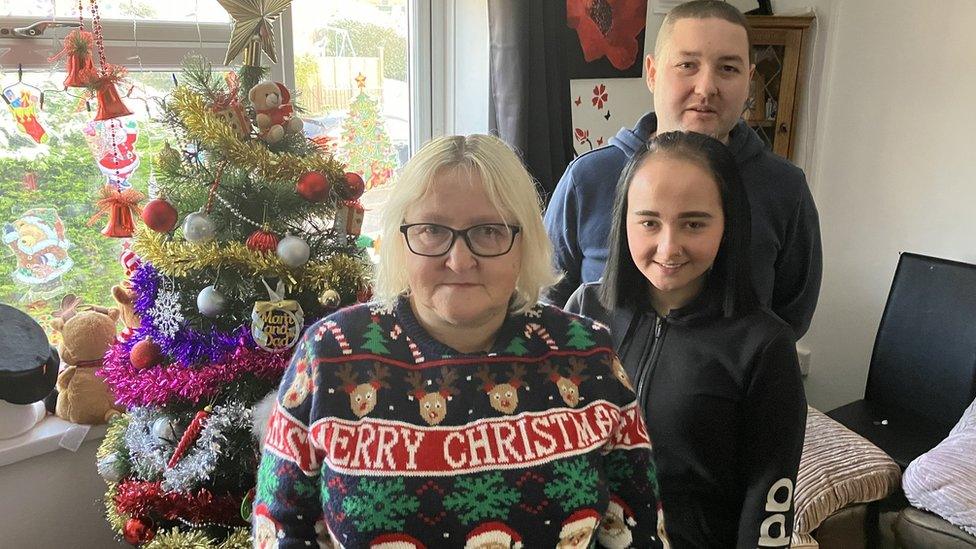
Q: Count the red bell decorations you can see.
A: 3